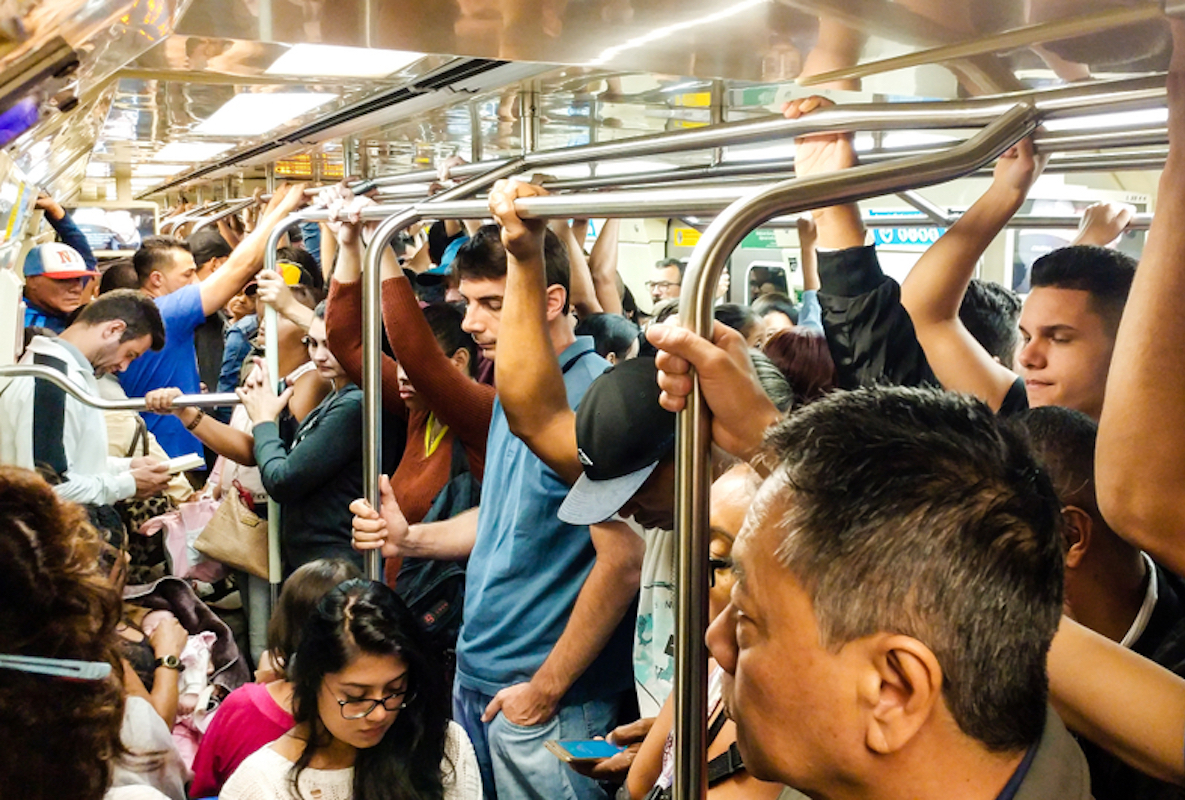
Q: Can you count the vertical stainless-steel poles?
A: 3